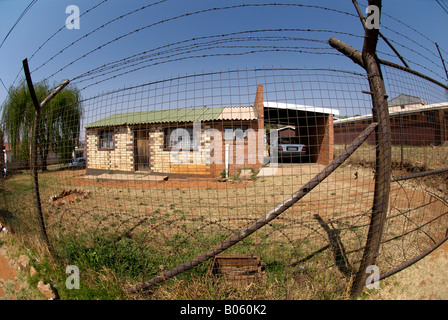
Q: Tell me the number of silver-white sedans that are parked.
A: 1